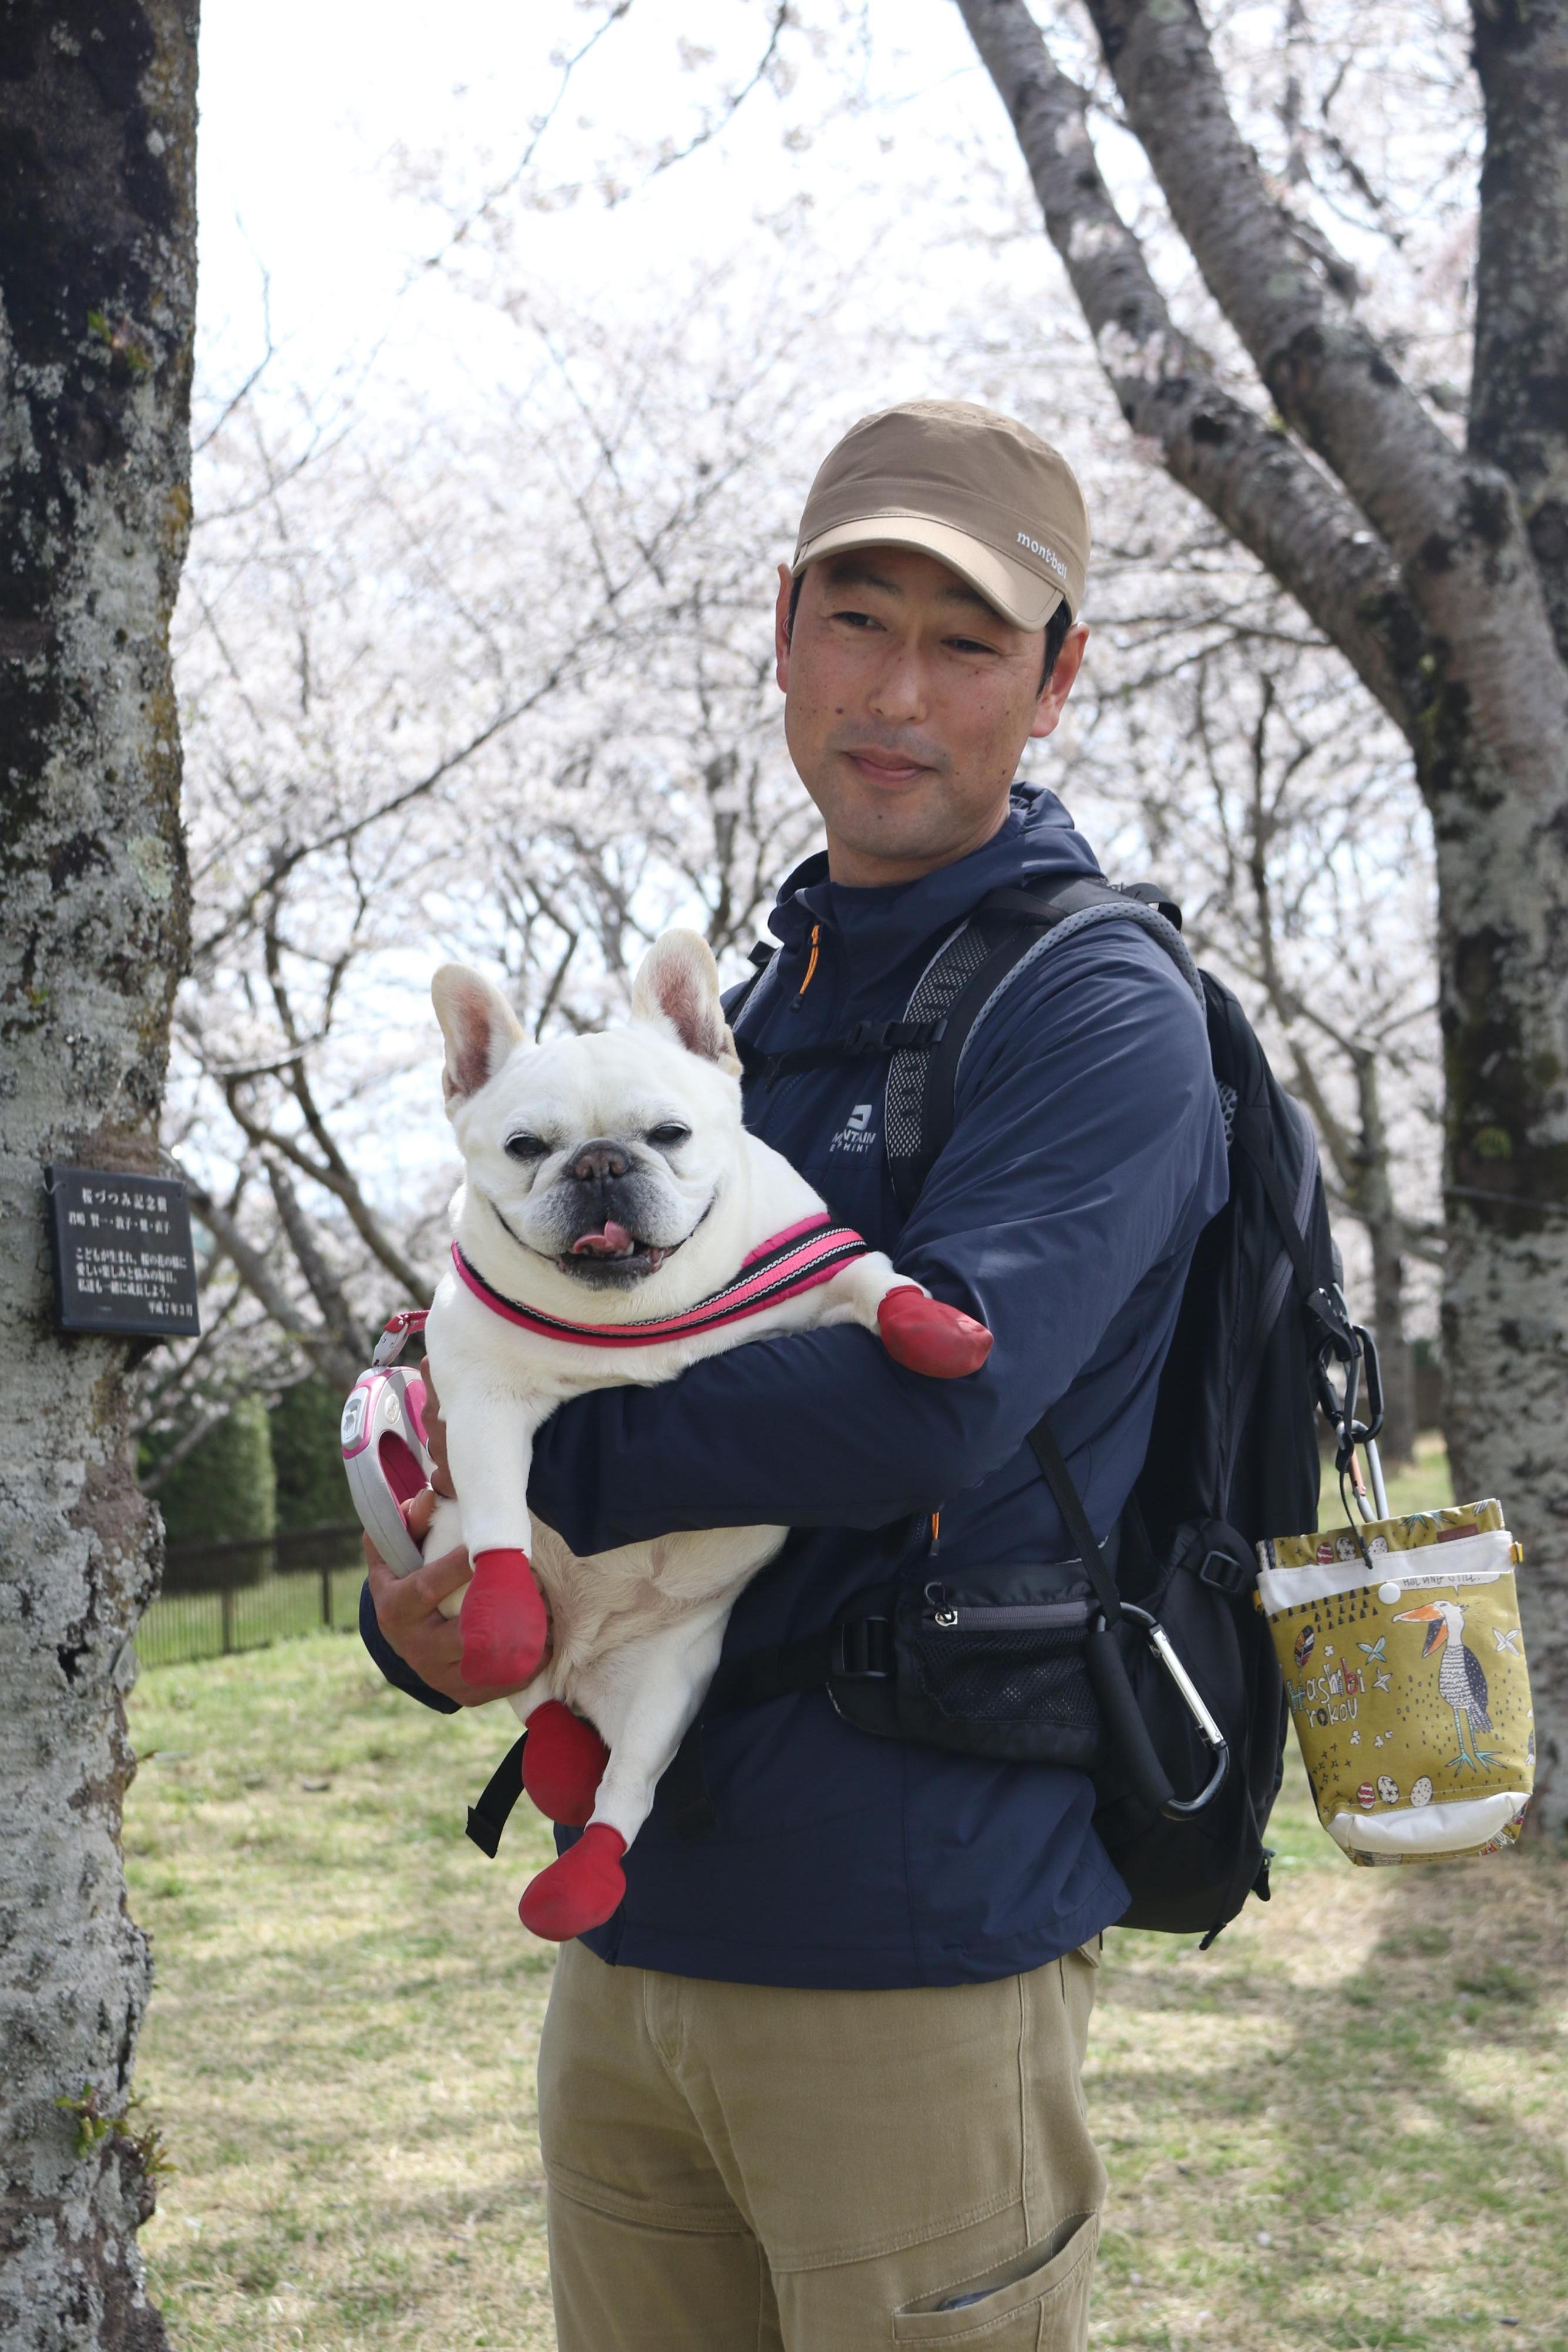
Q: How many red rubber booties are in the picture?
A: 4